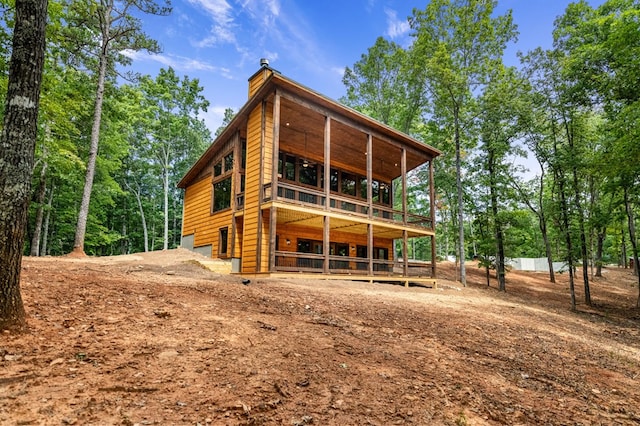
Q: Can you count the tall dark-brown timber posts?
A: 5